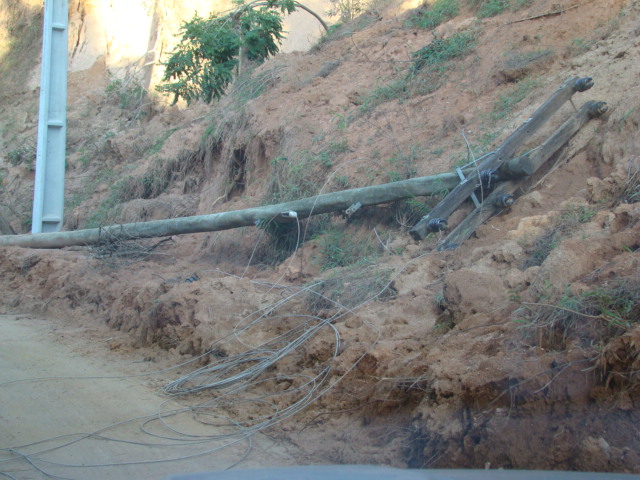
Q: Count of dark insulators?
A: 5